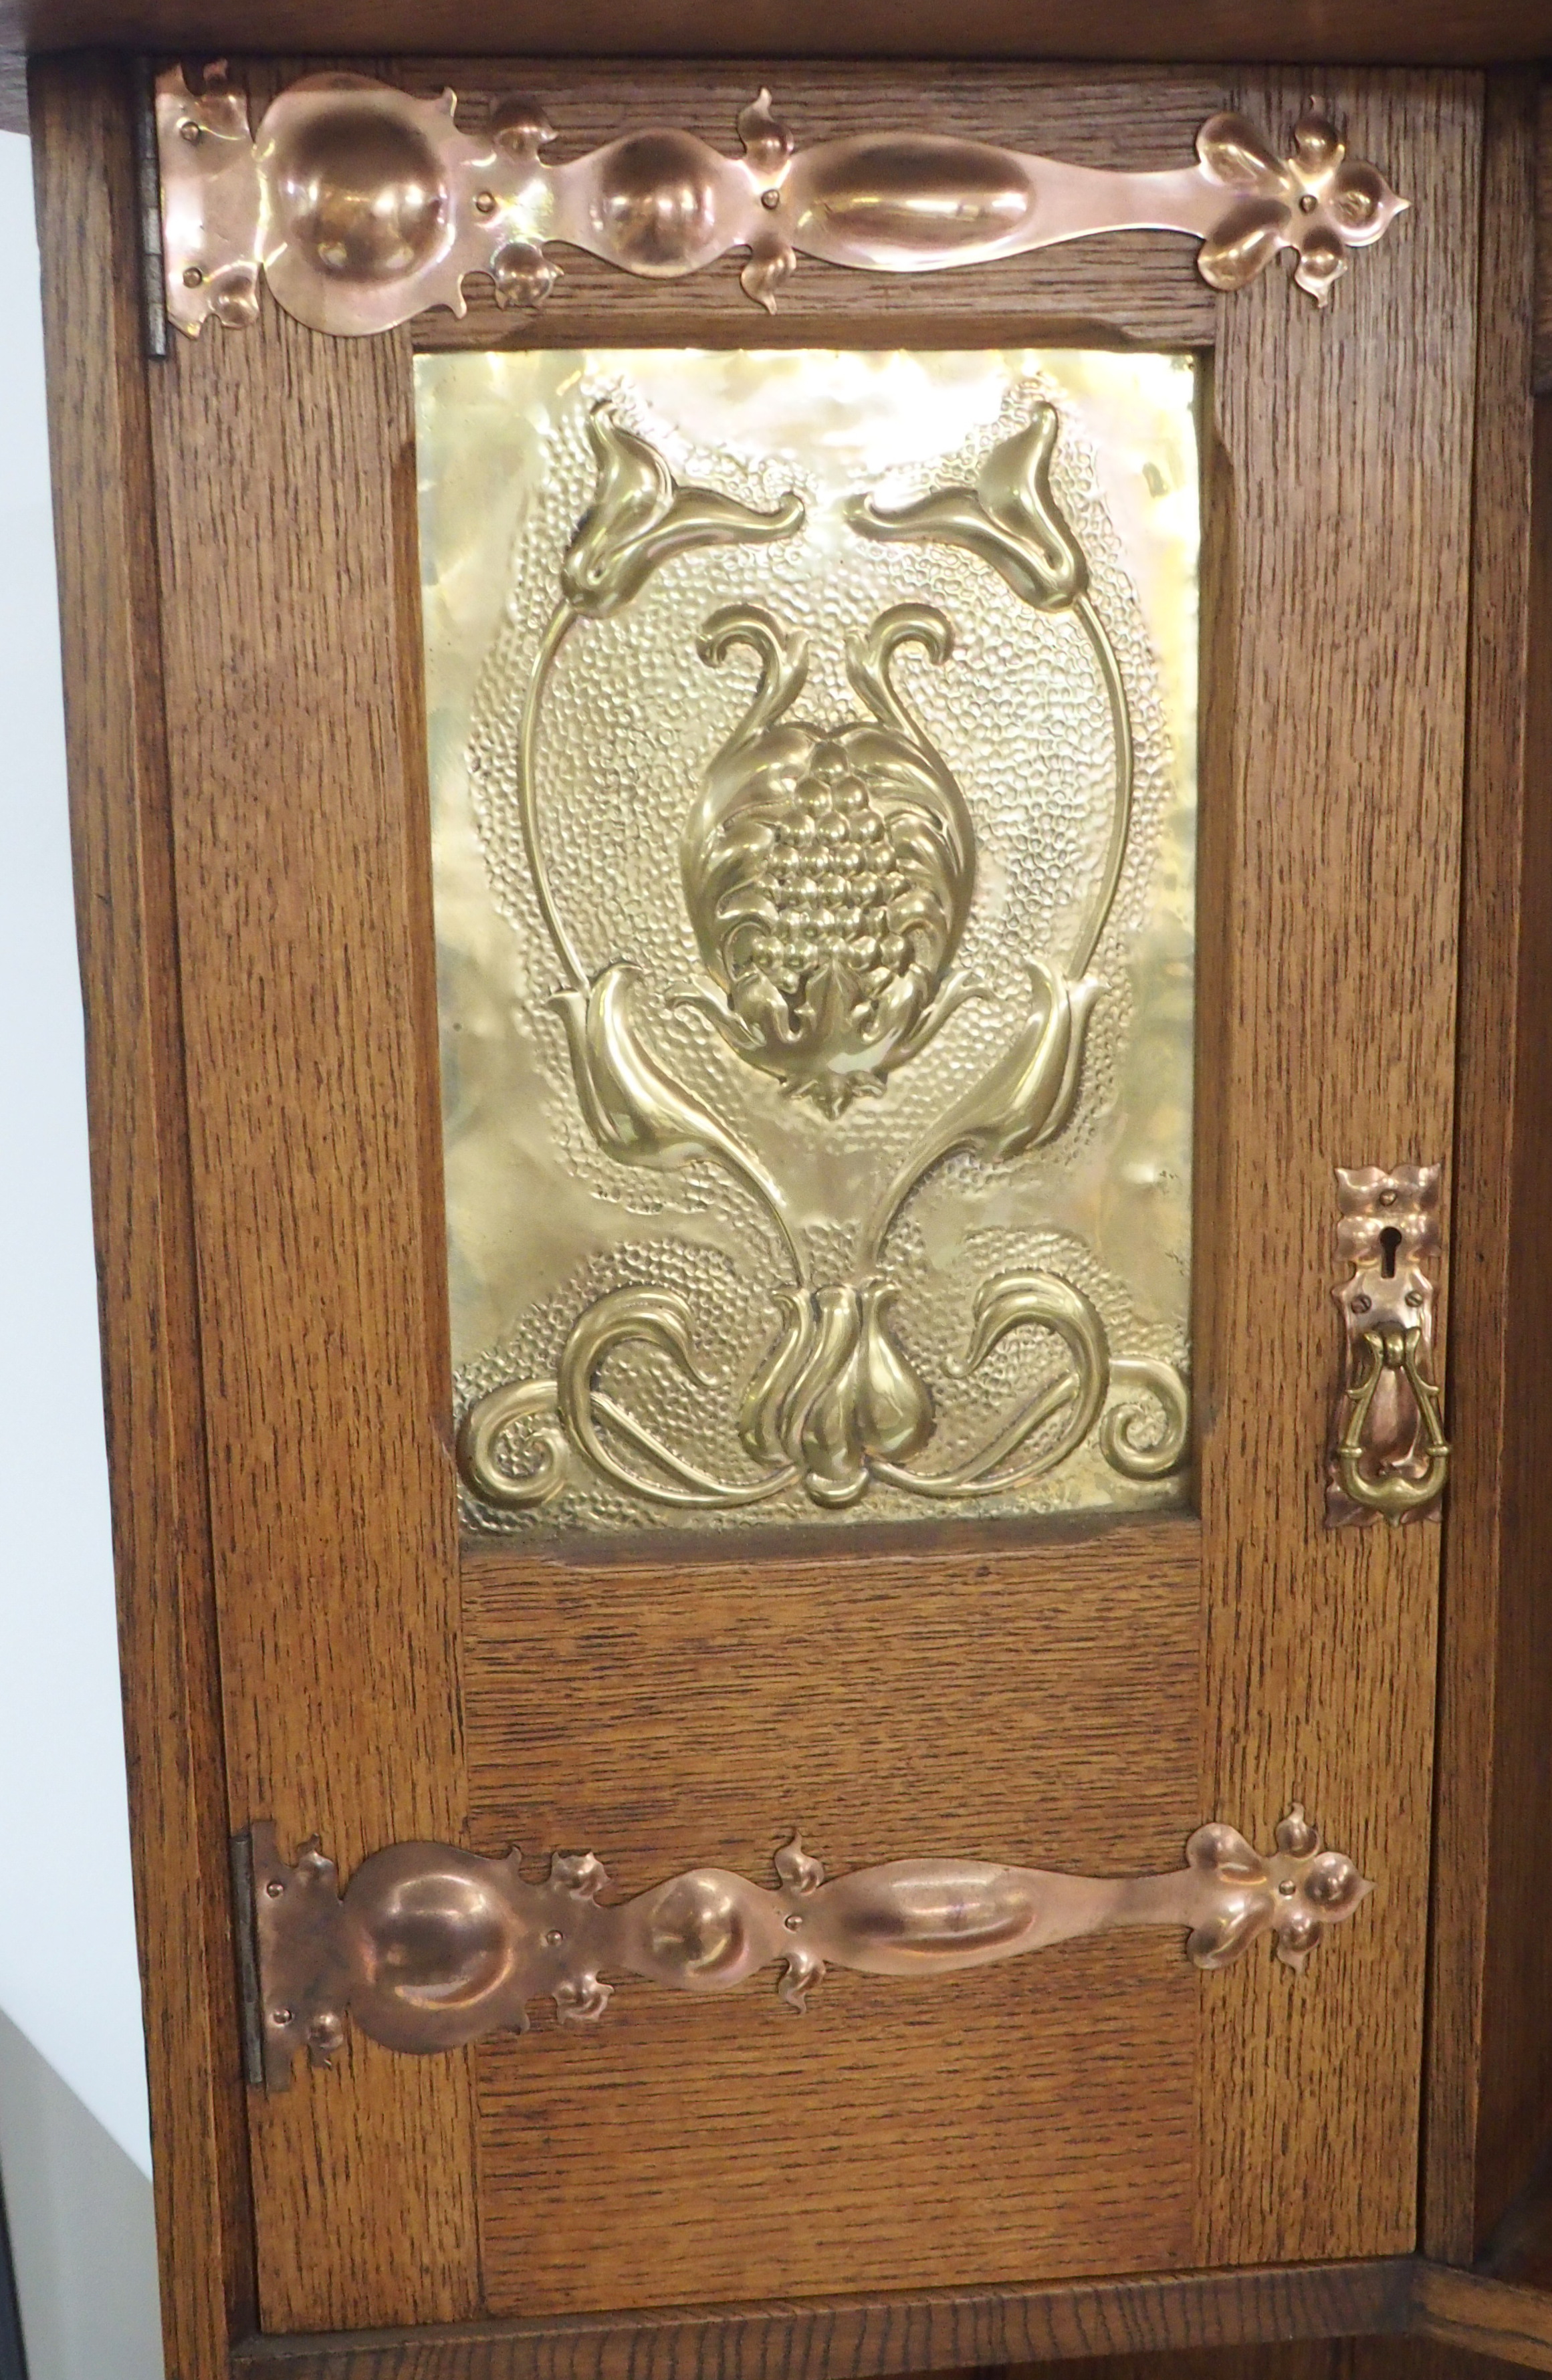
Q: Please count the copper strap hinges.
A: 2